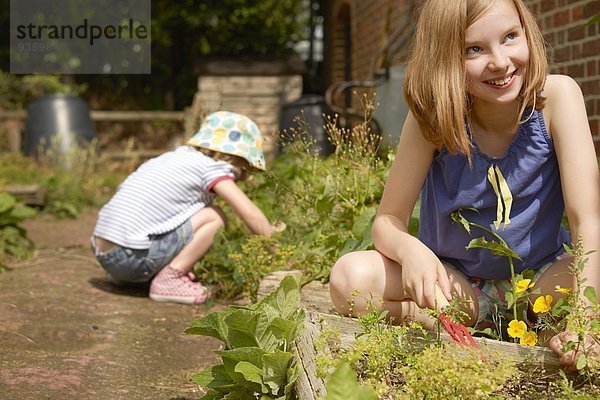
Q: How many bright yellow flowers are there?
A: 5